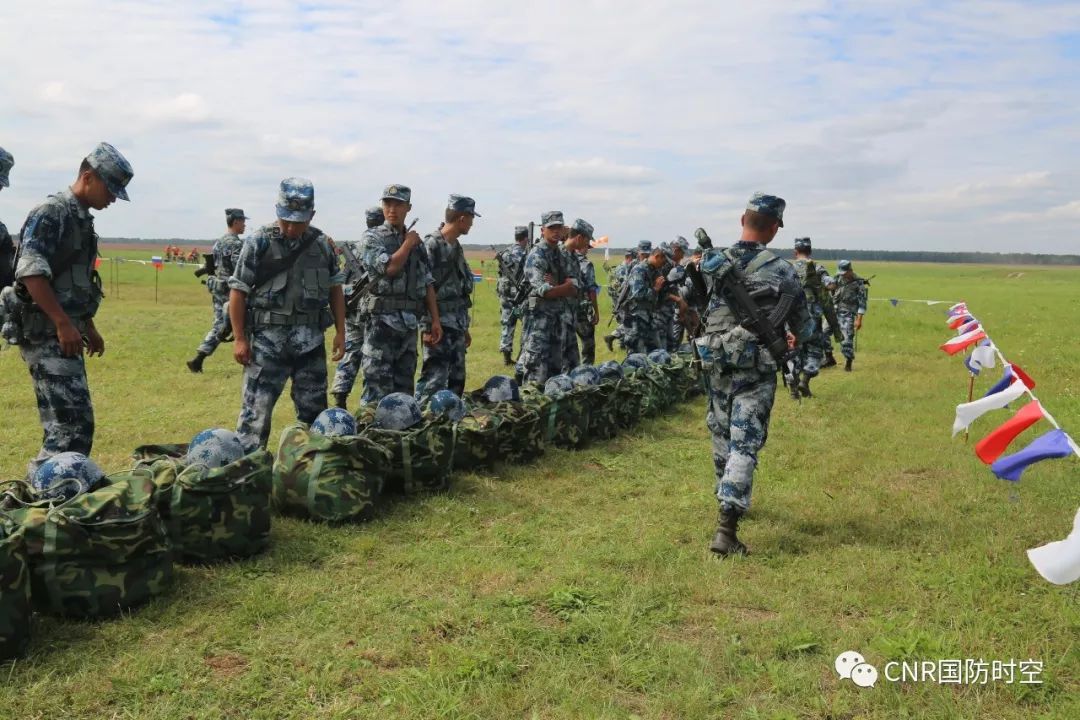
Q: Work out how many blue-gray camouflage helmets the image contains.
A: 11